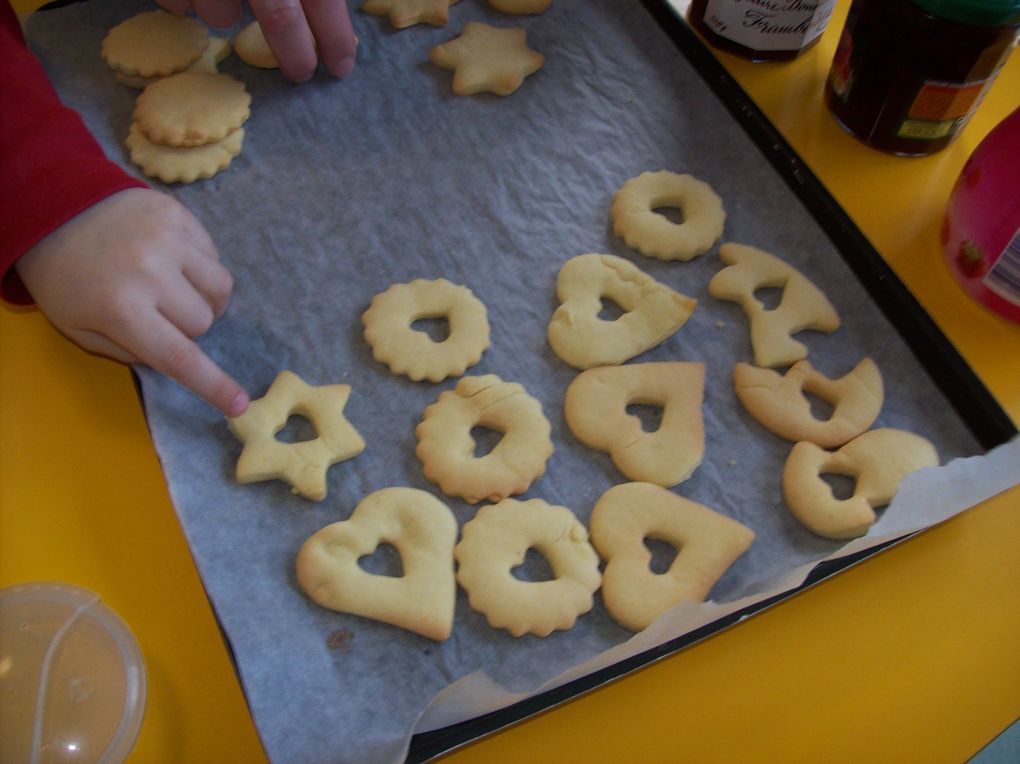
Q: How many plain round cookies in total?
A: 3